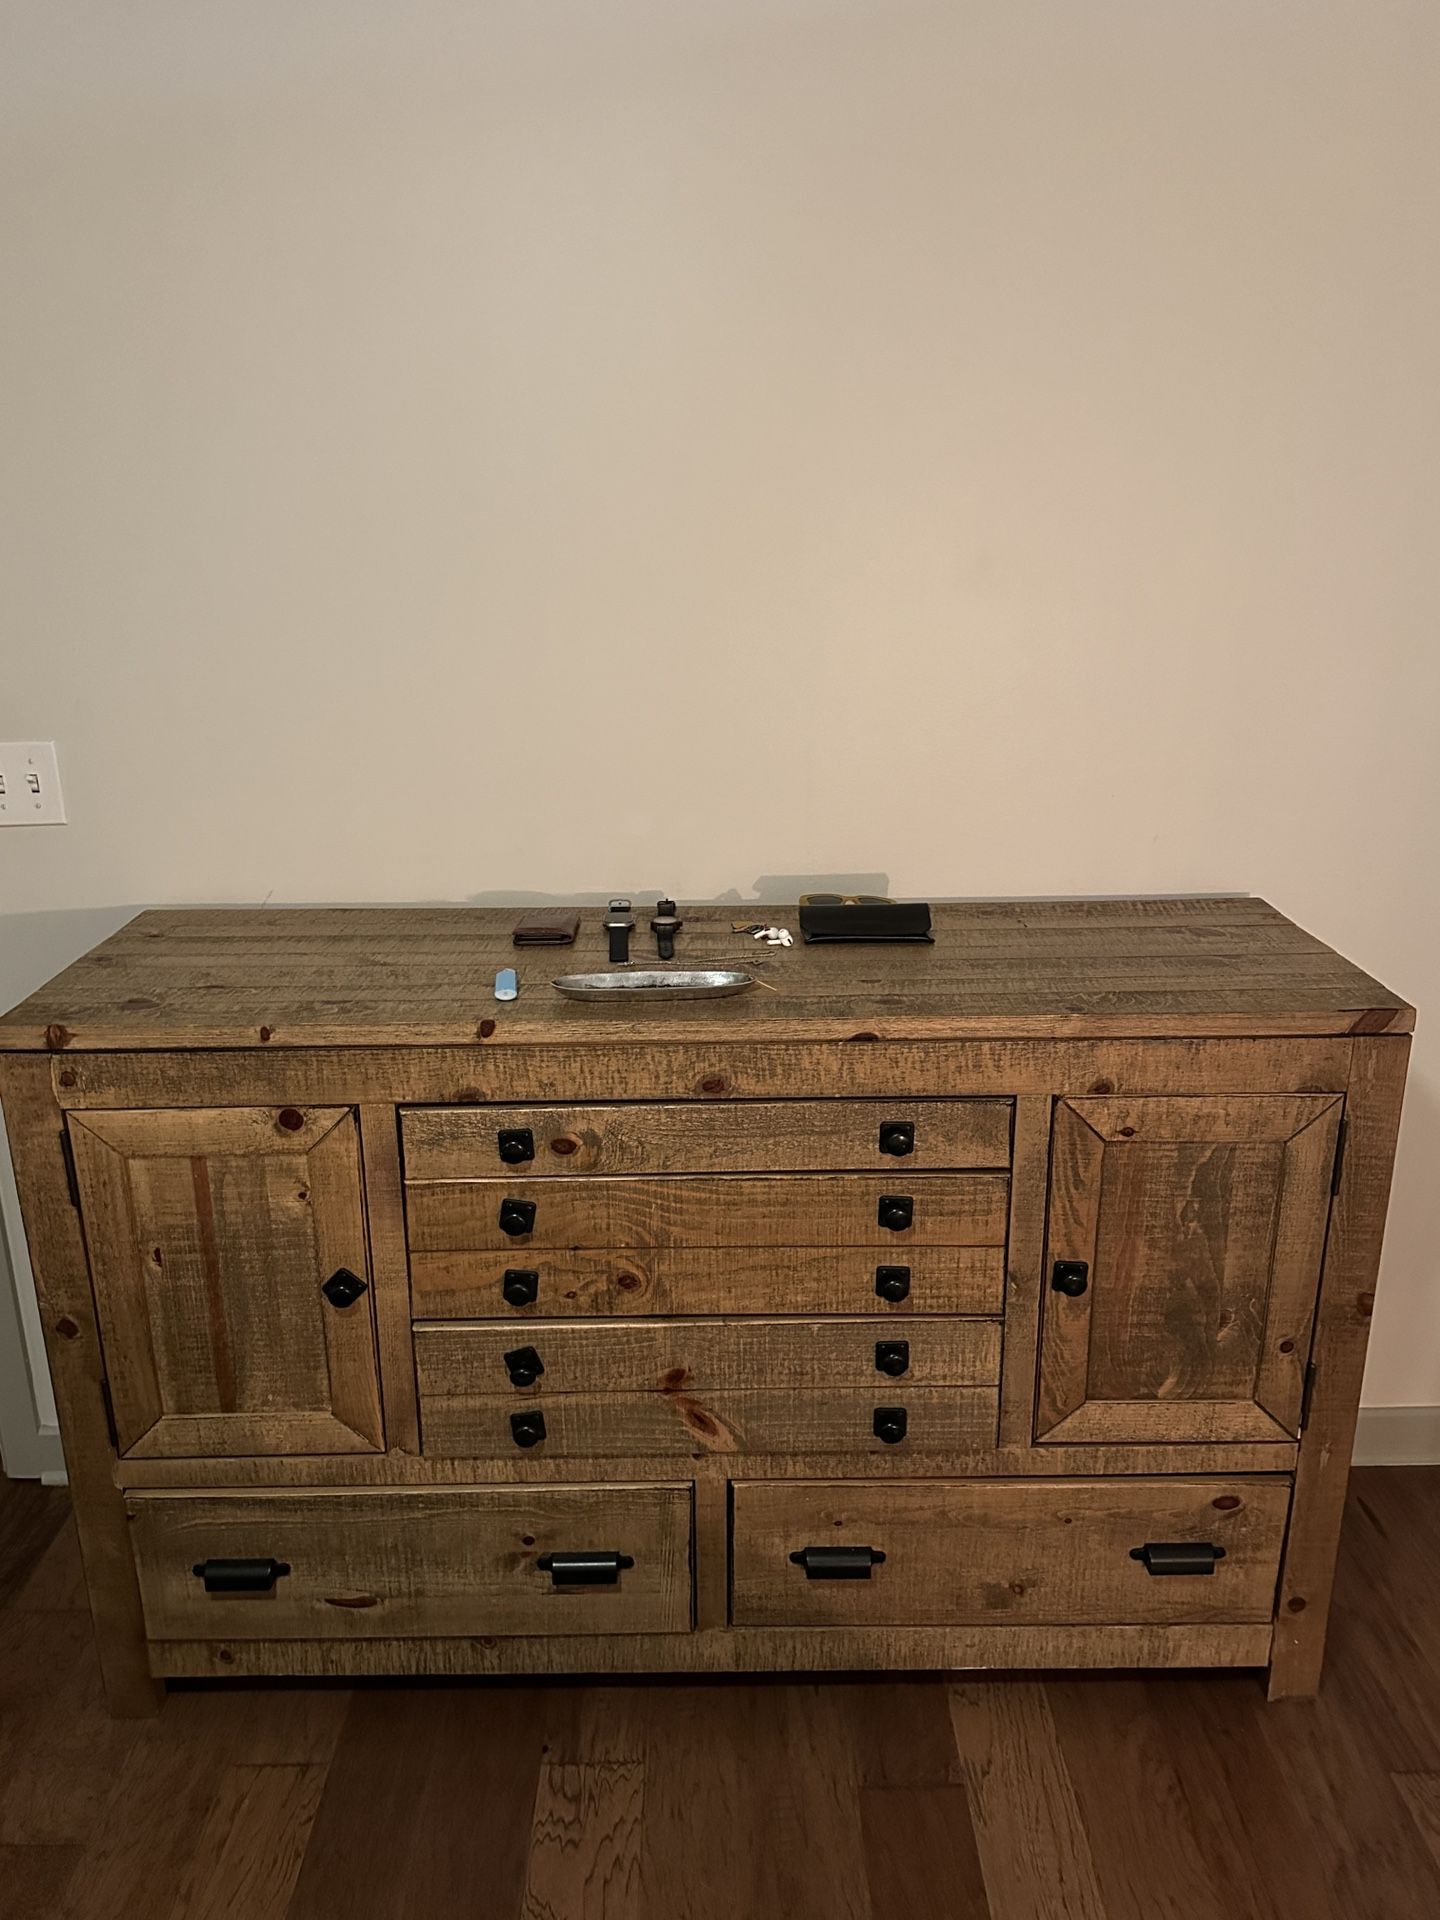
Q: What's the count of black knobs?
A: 12